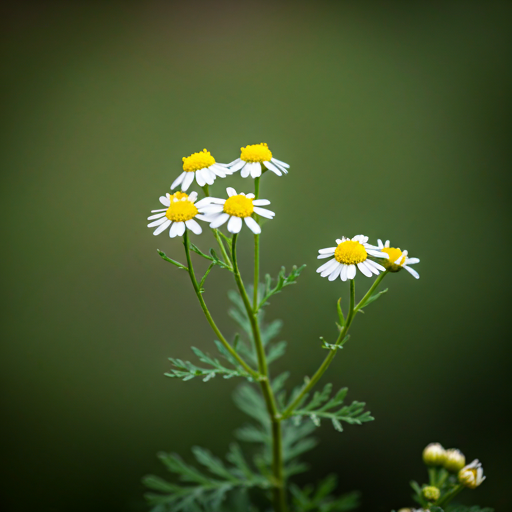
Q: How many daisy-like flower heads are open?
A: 6